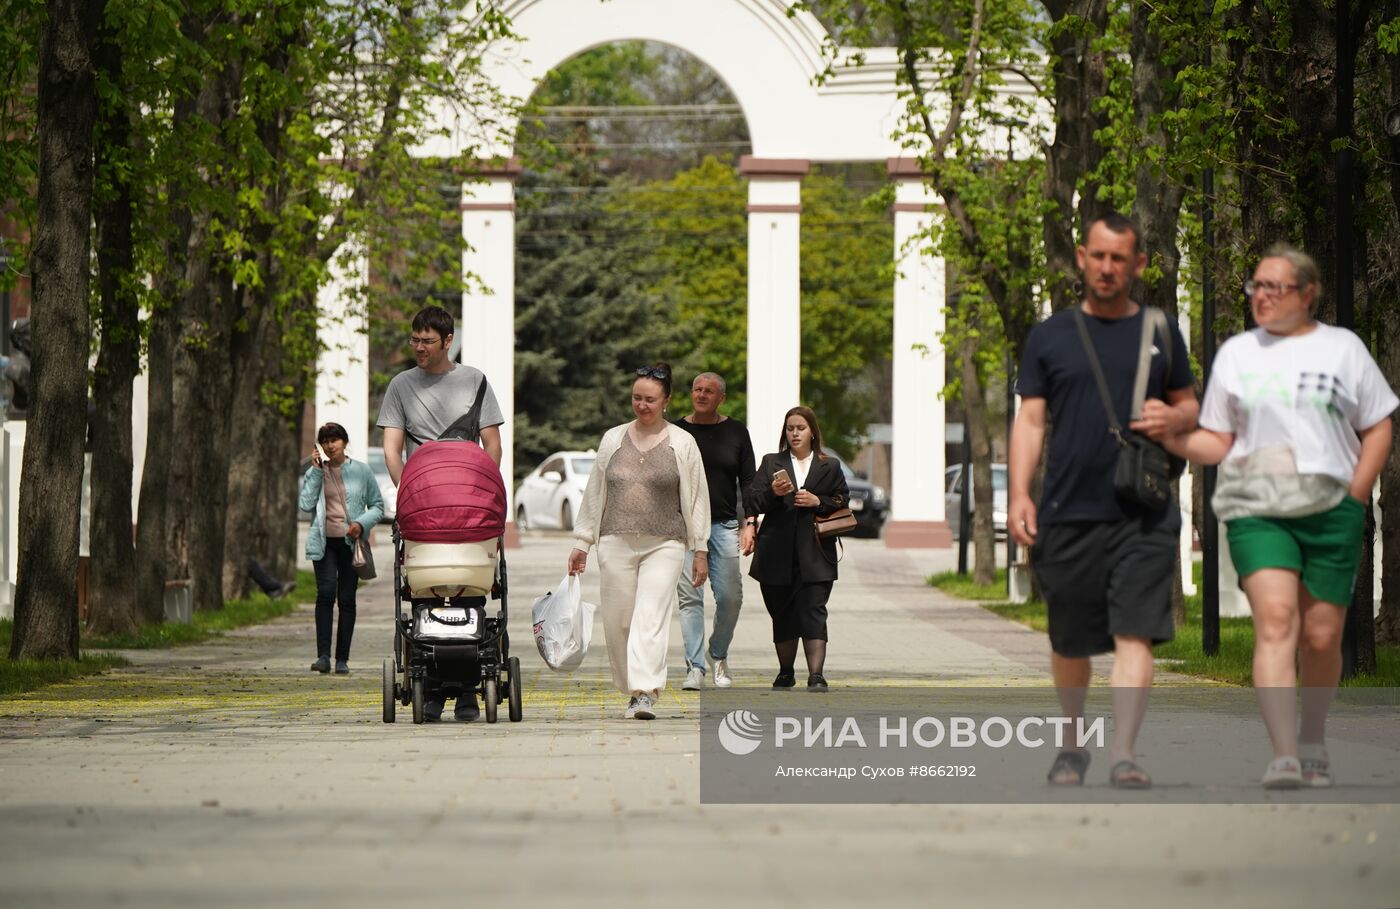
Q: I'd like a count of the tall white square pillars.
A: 4